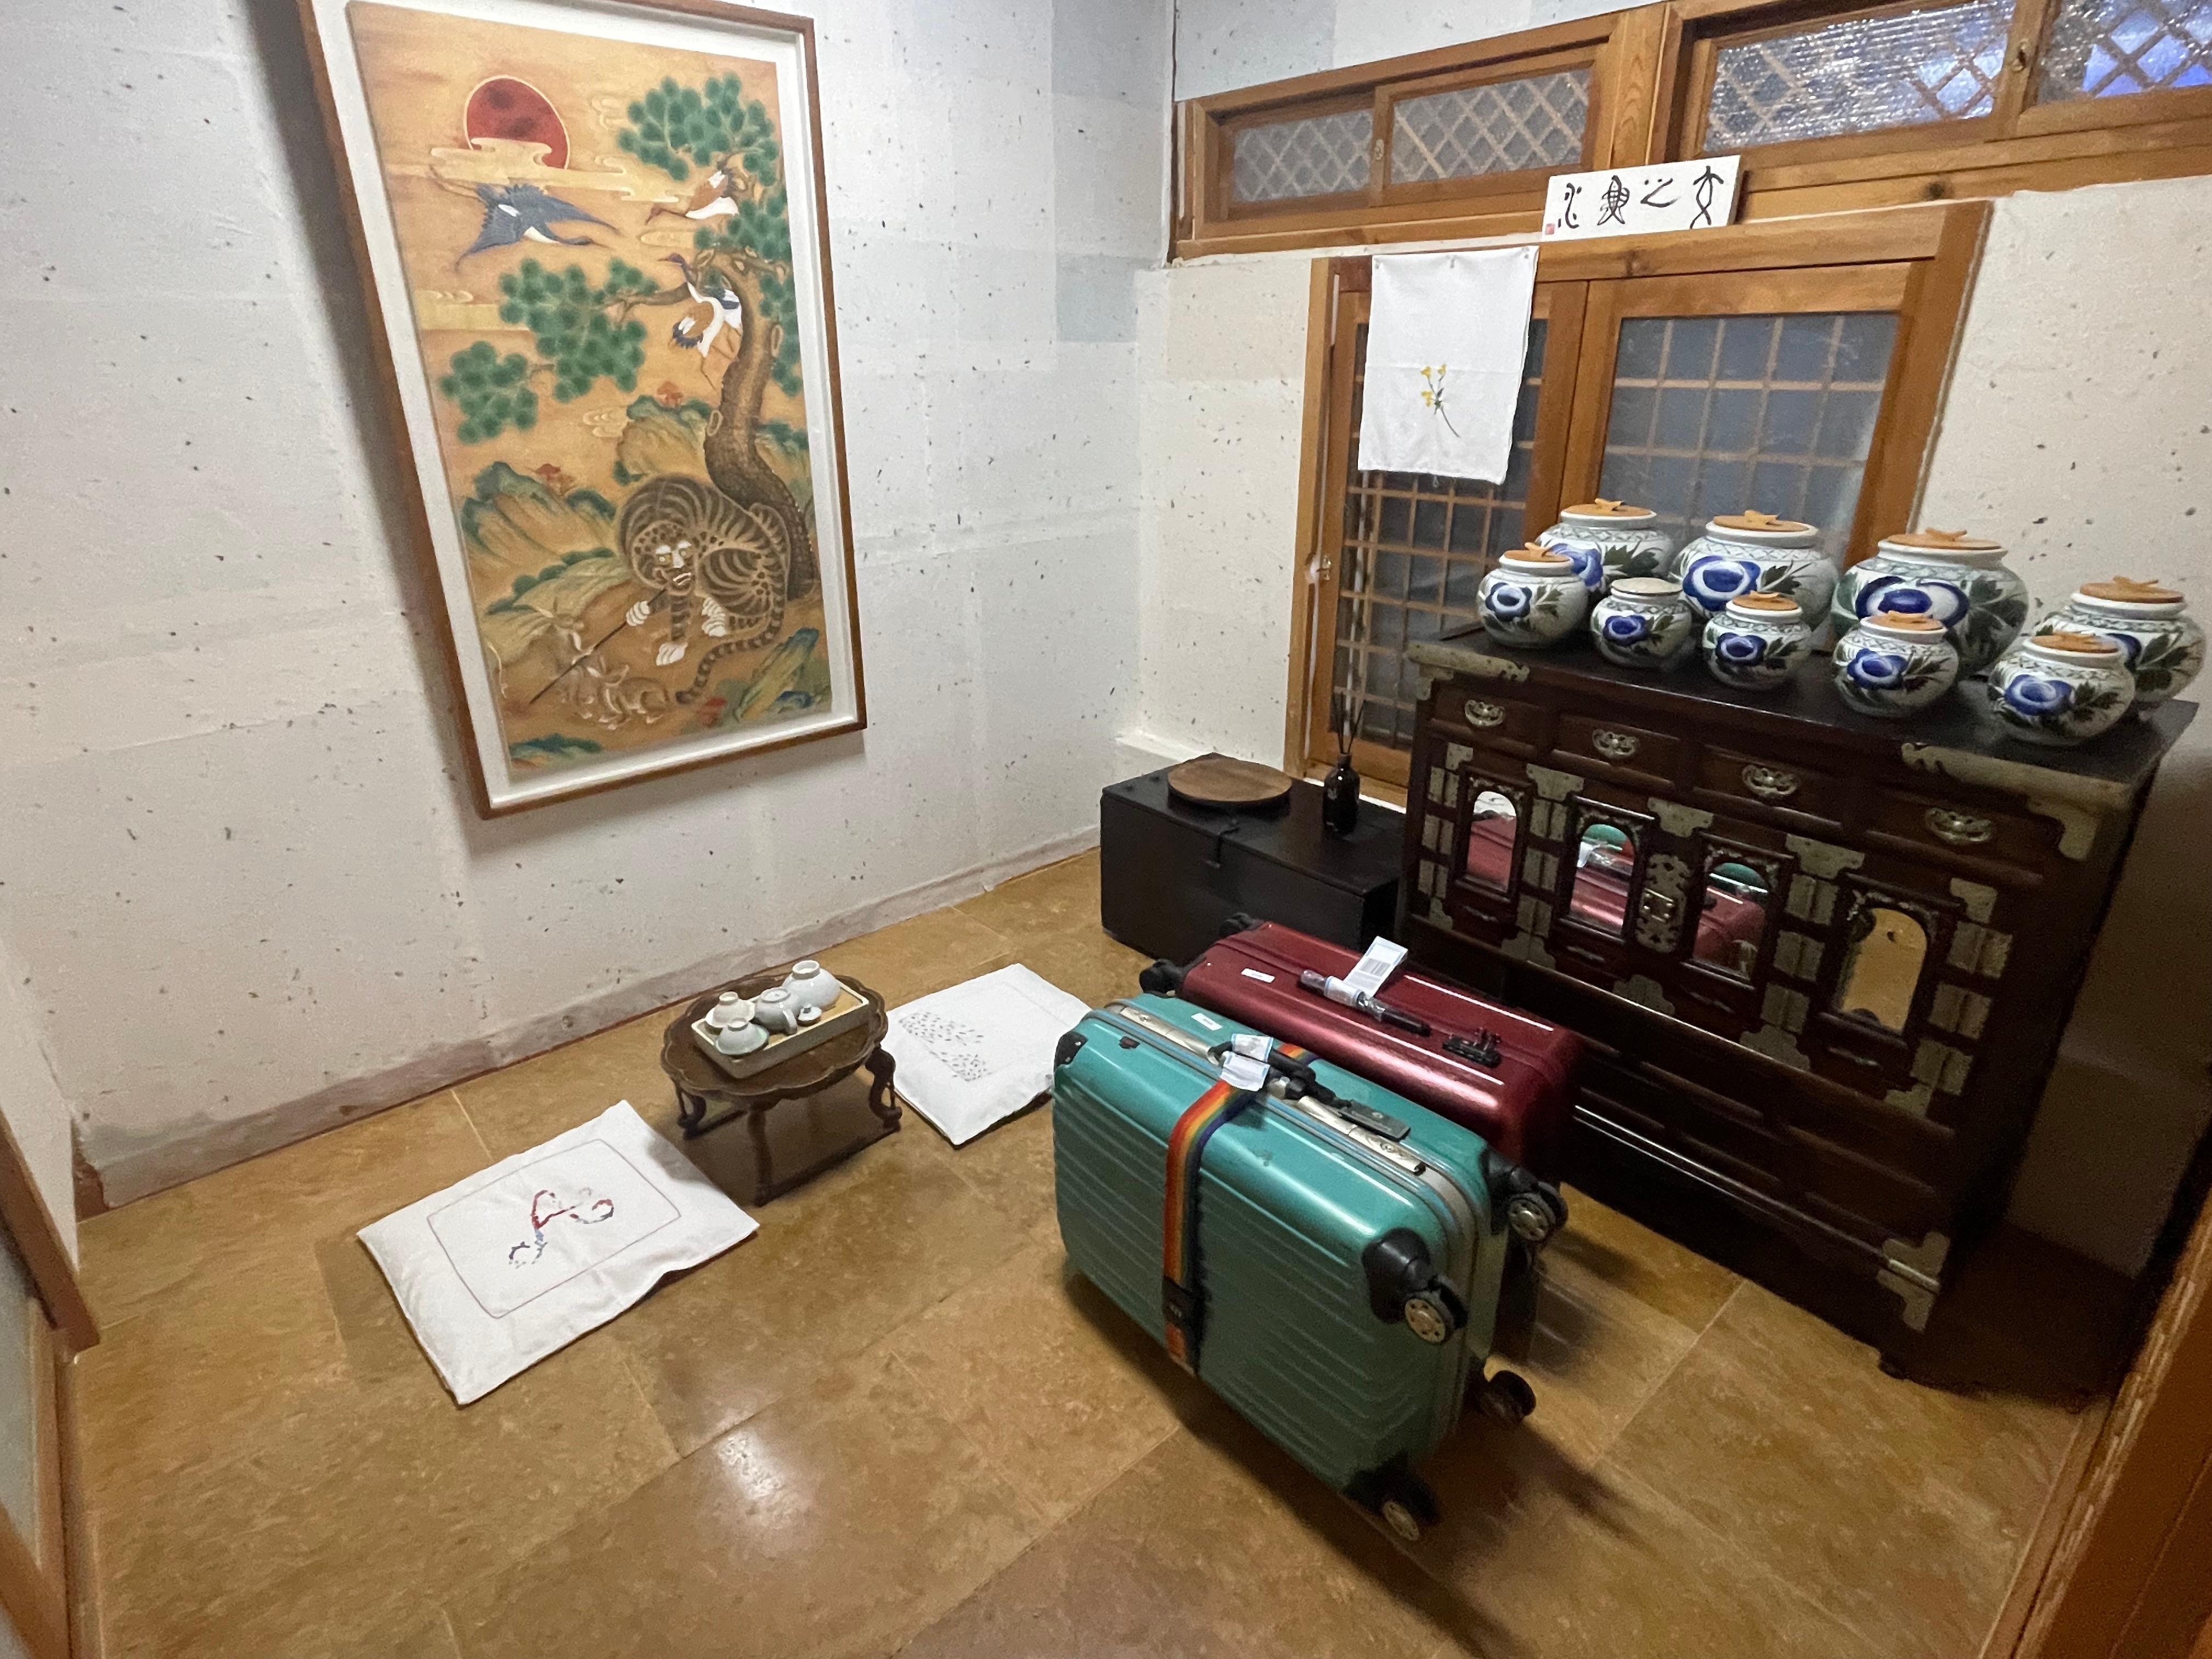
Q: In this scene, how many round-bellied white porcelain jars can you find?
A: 9